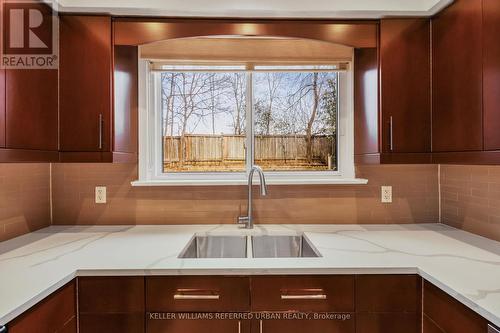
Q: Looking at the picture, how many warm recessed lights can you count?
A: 3